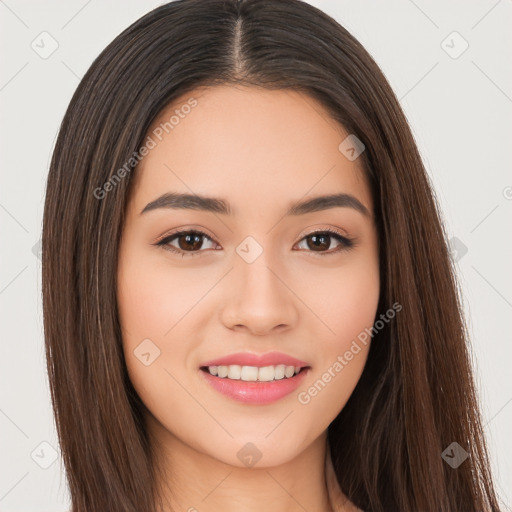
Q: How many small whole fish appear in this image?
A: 0